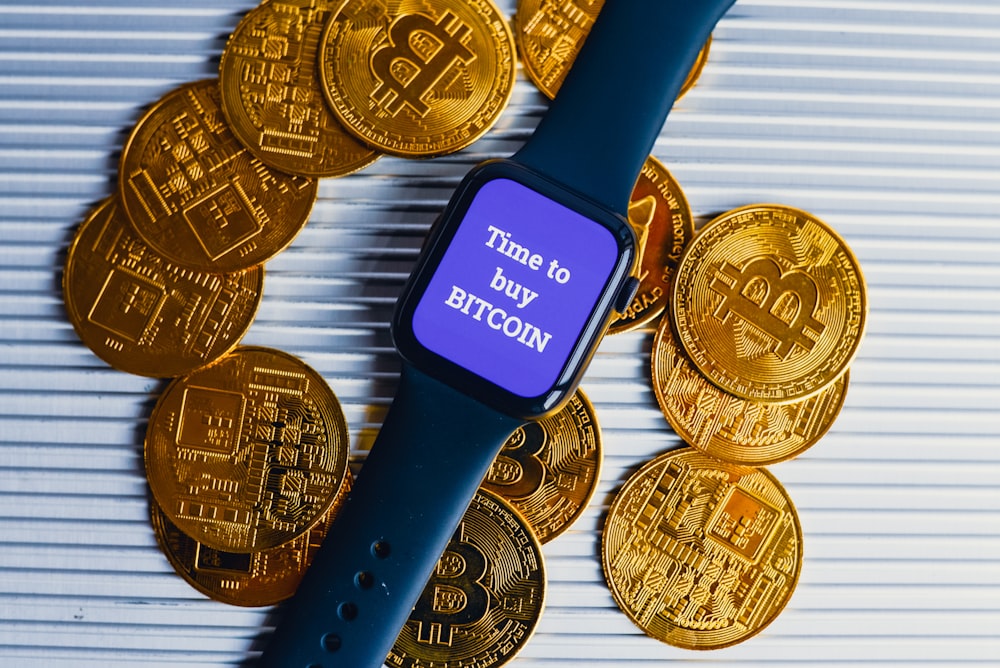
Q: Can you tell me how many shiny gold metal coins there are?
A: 13